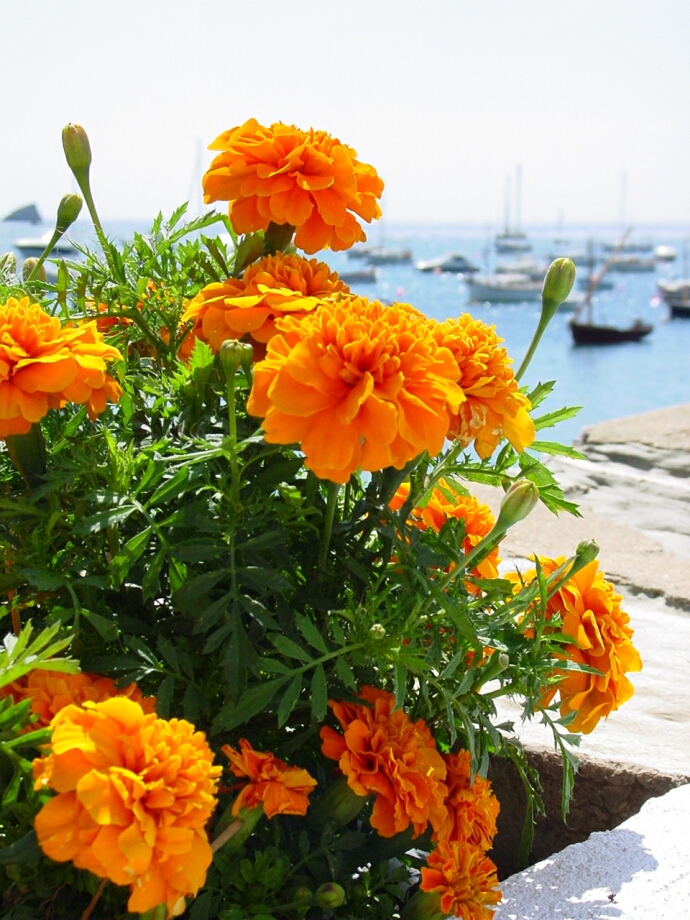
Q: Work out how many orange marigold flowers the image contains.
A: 13